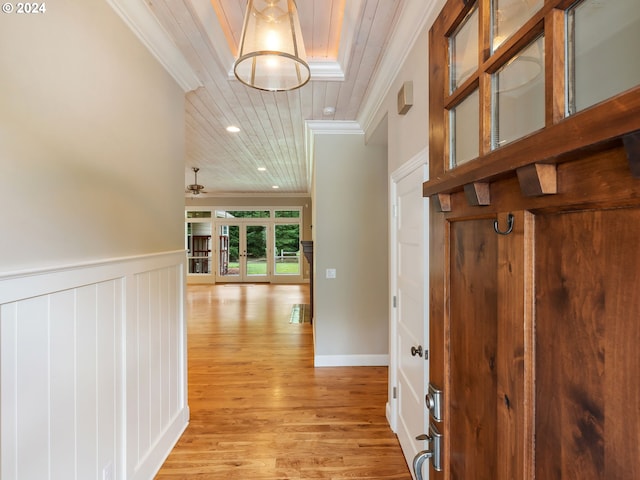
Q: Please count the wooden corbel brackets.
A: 4